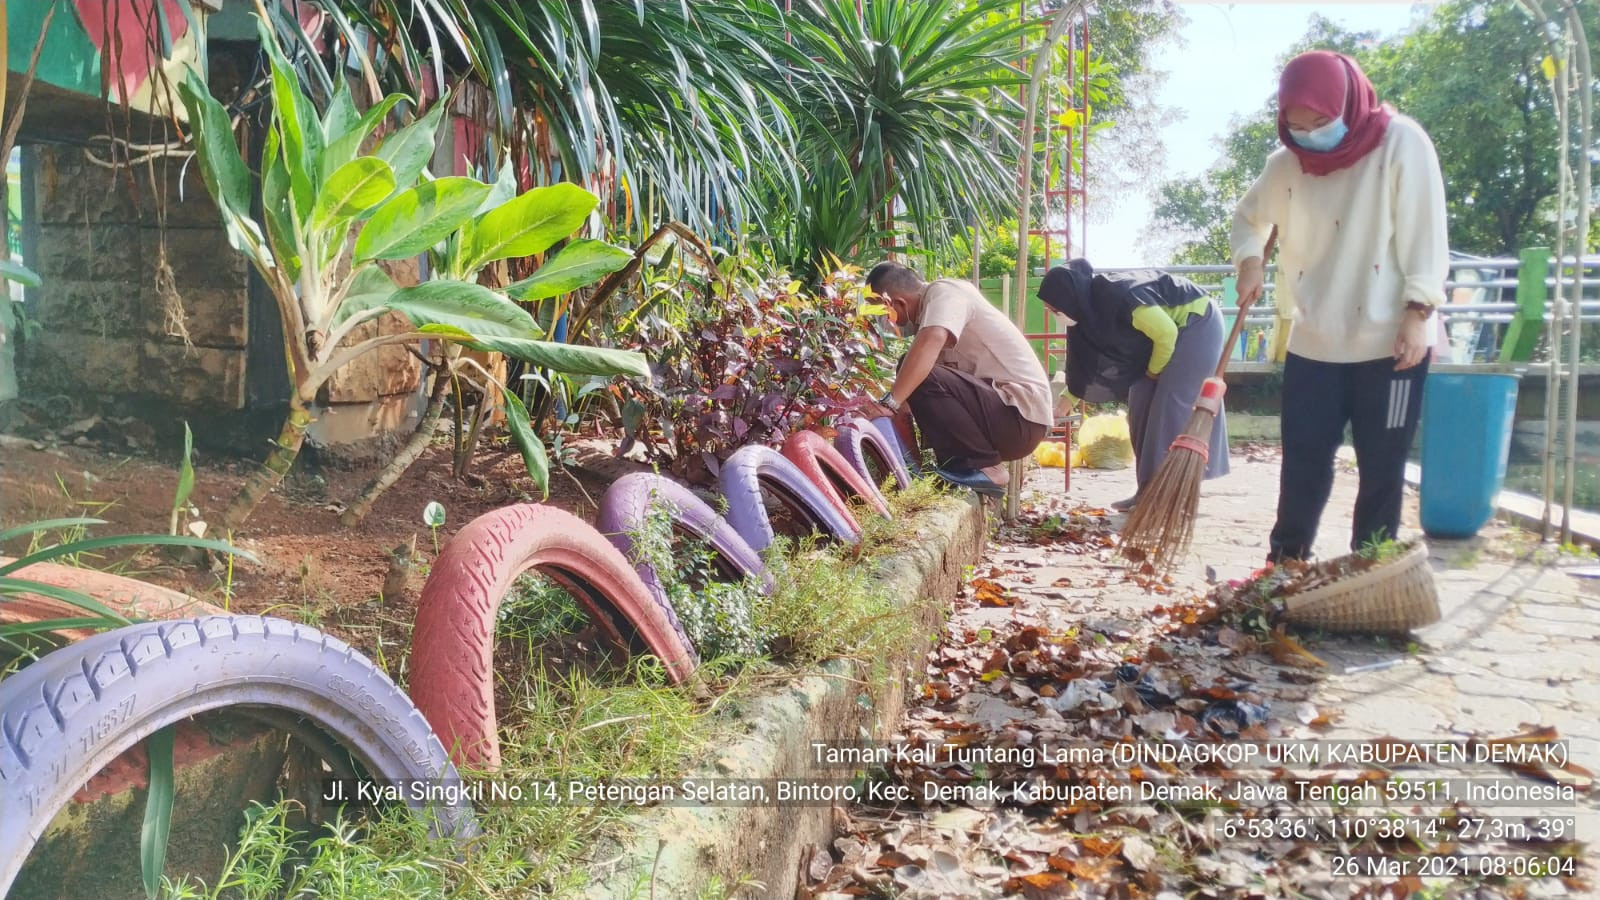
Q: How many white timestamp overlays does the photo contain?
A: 1